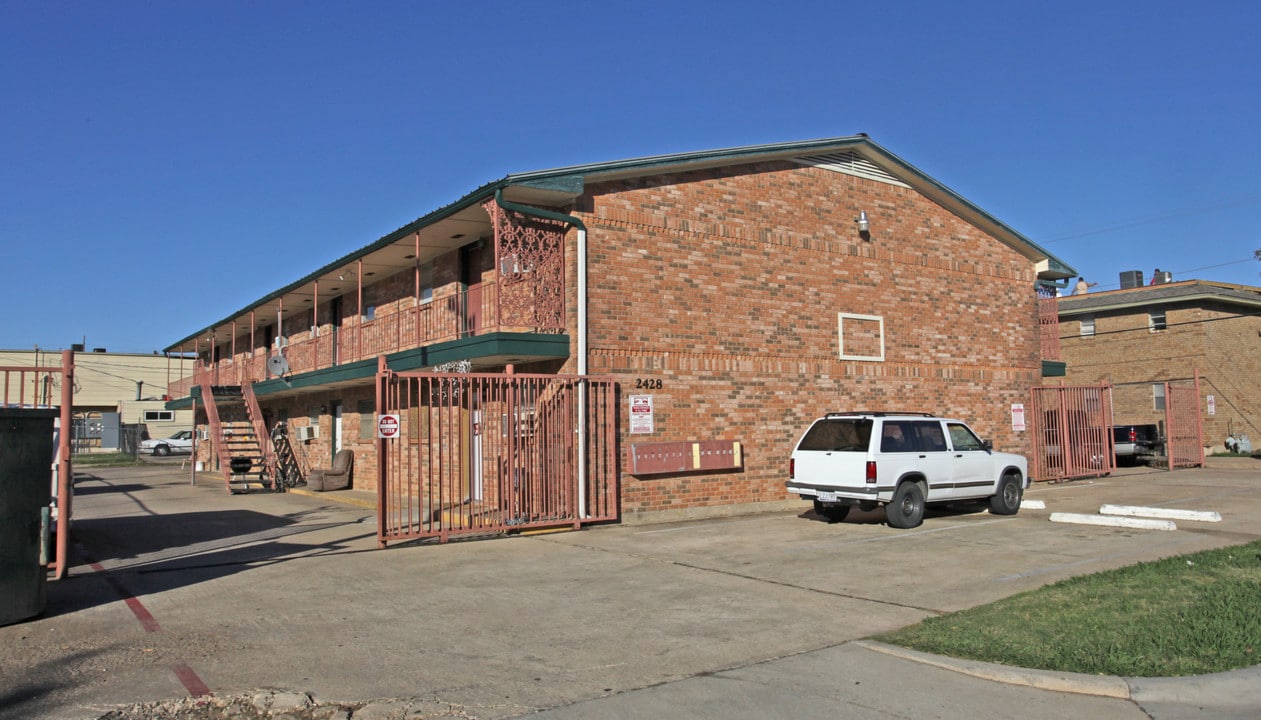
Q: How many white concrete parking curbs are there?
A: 3